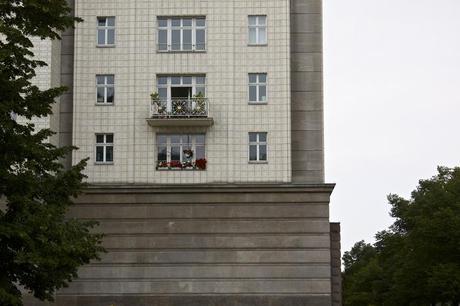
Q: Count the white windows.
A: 9